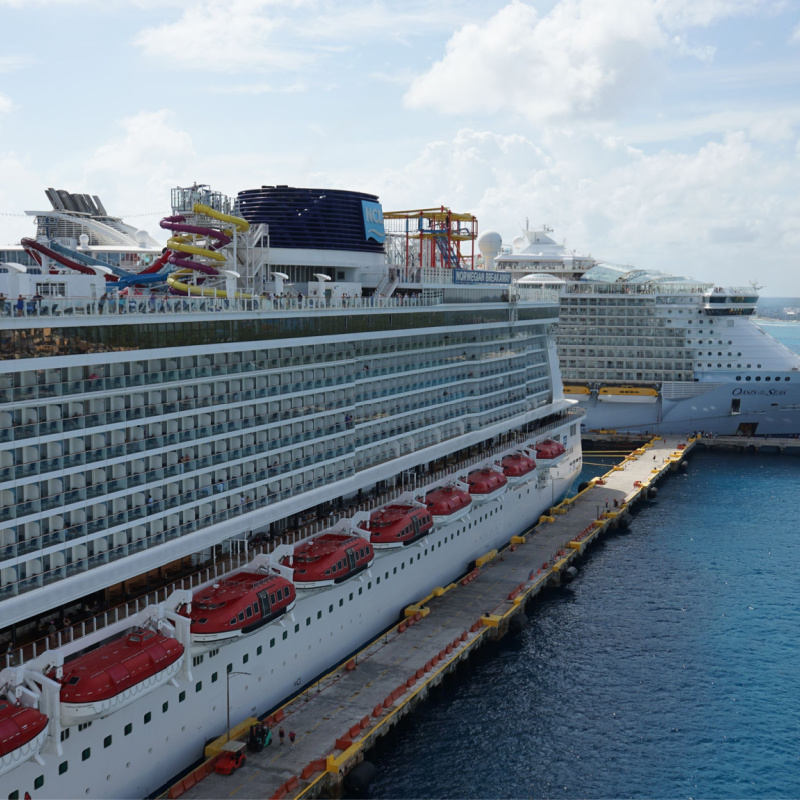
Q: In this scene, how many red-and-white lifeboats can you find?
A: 9